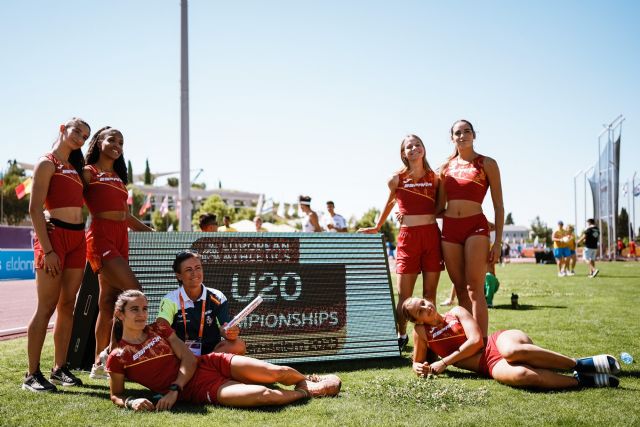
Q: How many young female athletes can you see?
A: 6